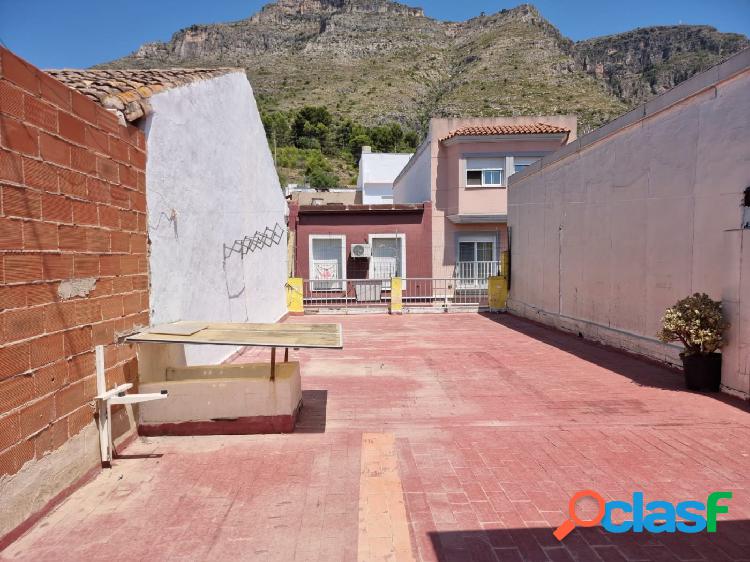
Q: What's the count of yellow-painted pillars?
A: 3